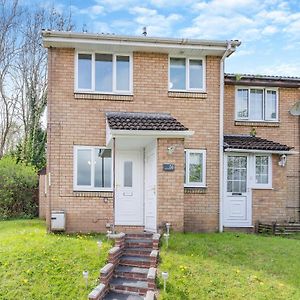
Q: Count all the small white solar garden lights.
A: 6